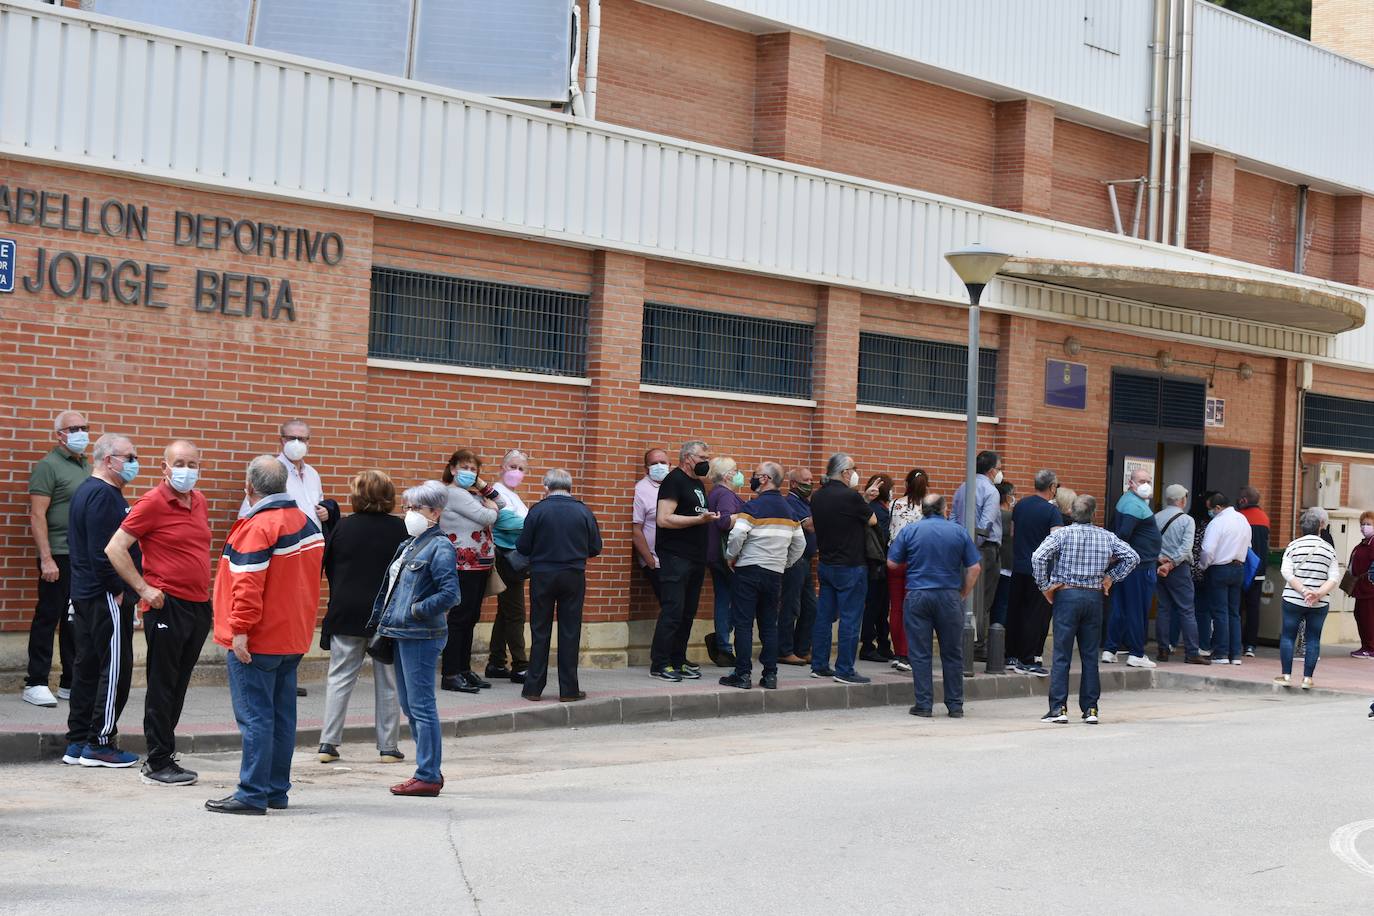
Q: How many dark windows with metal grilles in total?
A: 4